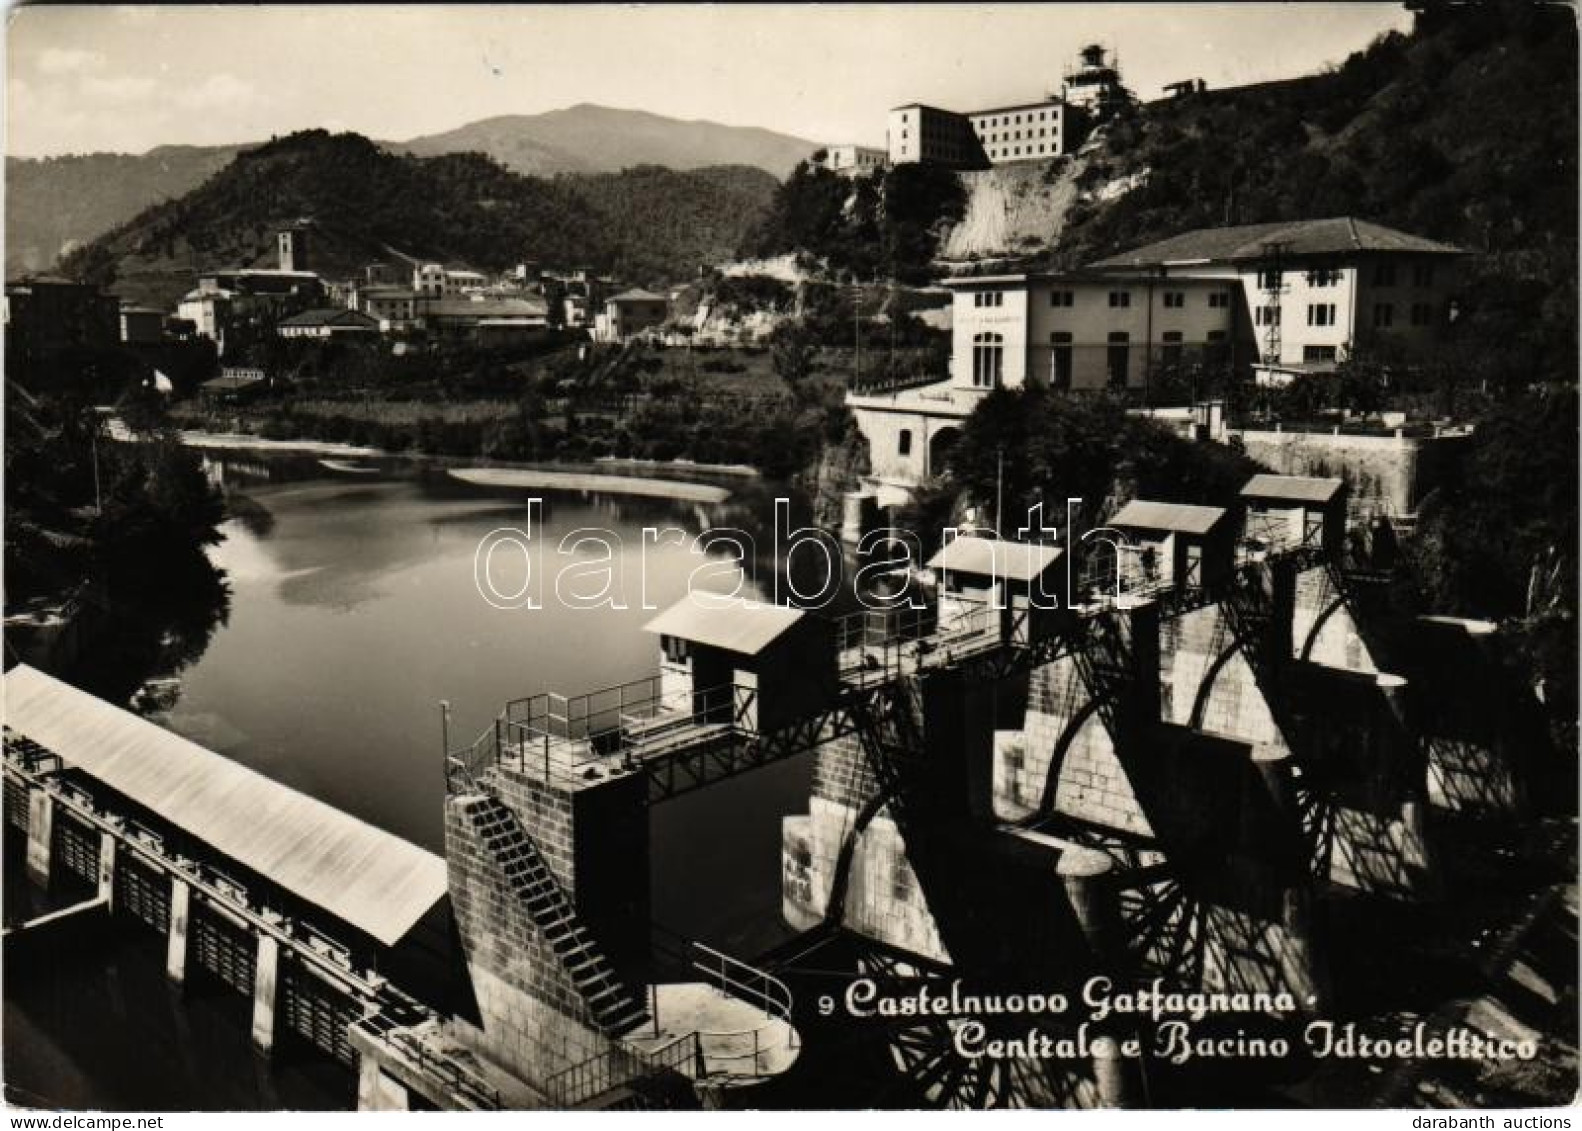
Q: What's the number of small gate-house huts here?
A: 4